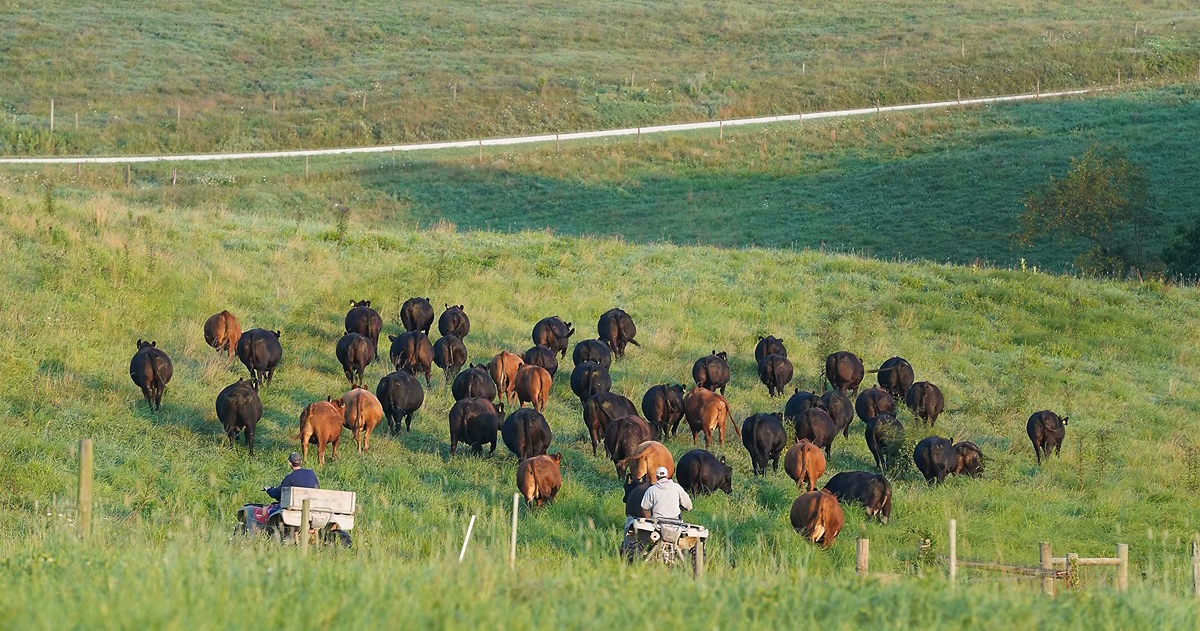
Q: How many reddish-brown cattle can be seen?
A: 10